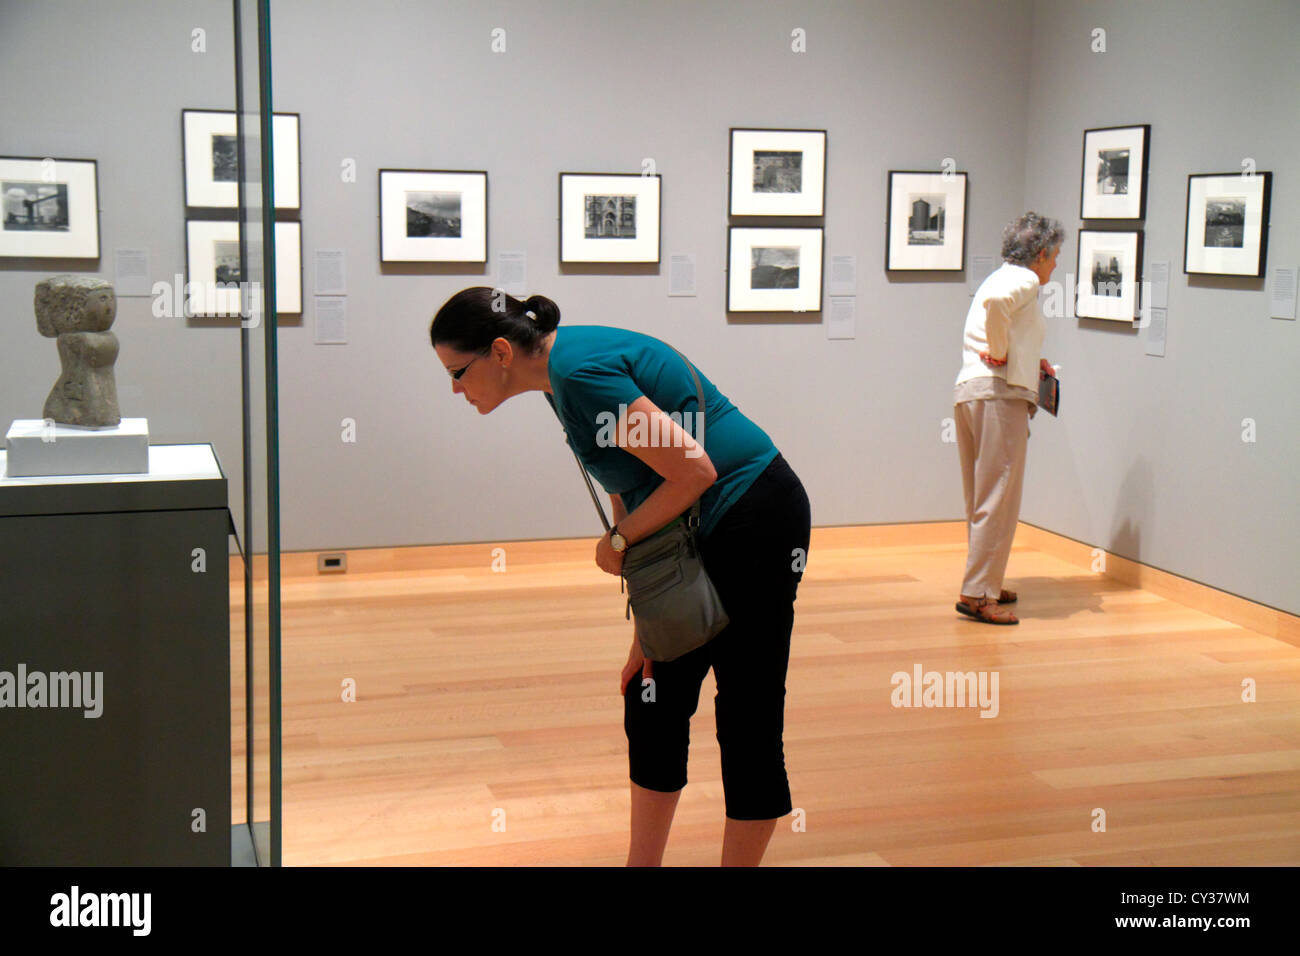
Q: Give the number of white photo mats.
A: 11